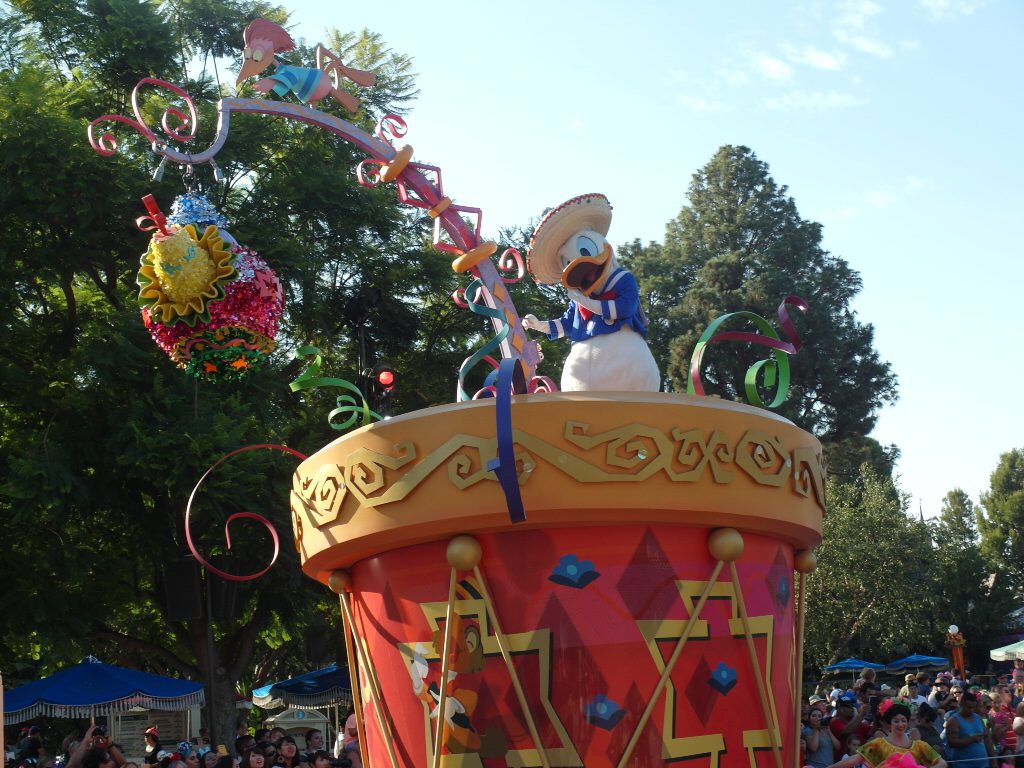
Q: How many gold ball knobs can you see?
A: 4